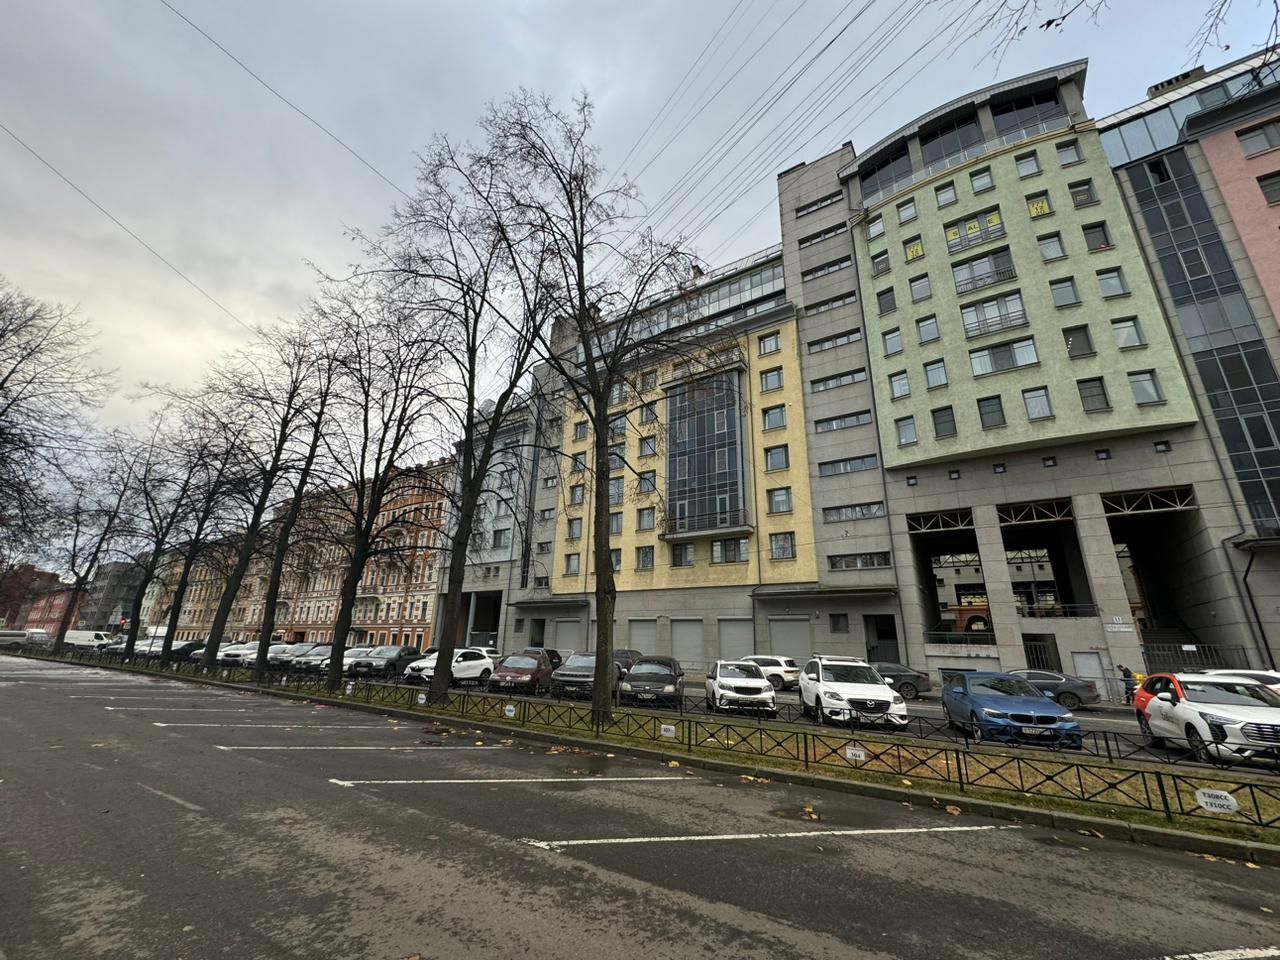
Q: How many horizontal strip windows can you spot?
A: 10